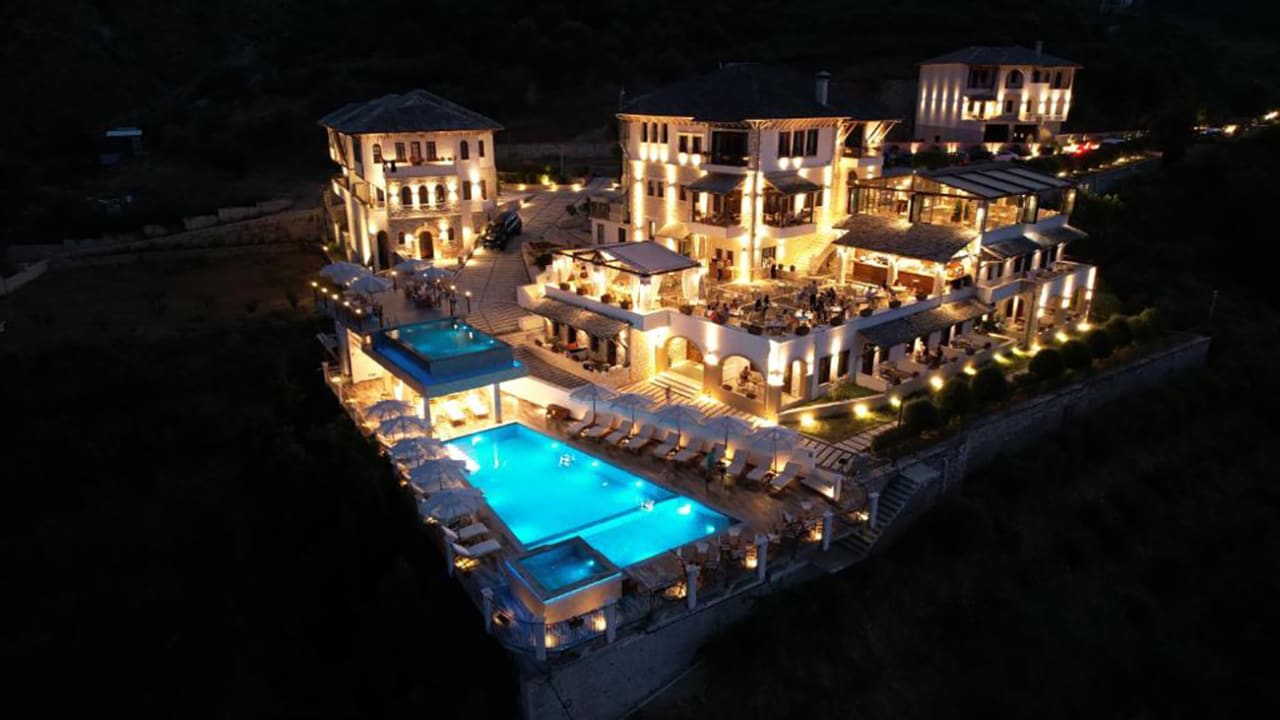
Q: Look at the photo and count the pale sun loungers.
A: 14